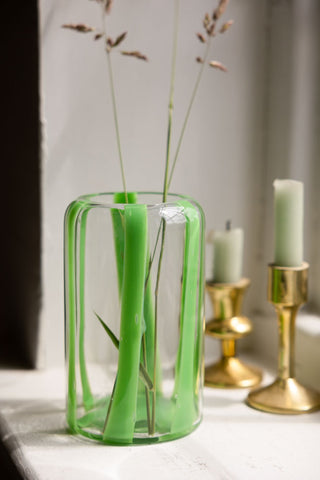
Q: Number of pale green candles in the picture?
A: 2